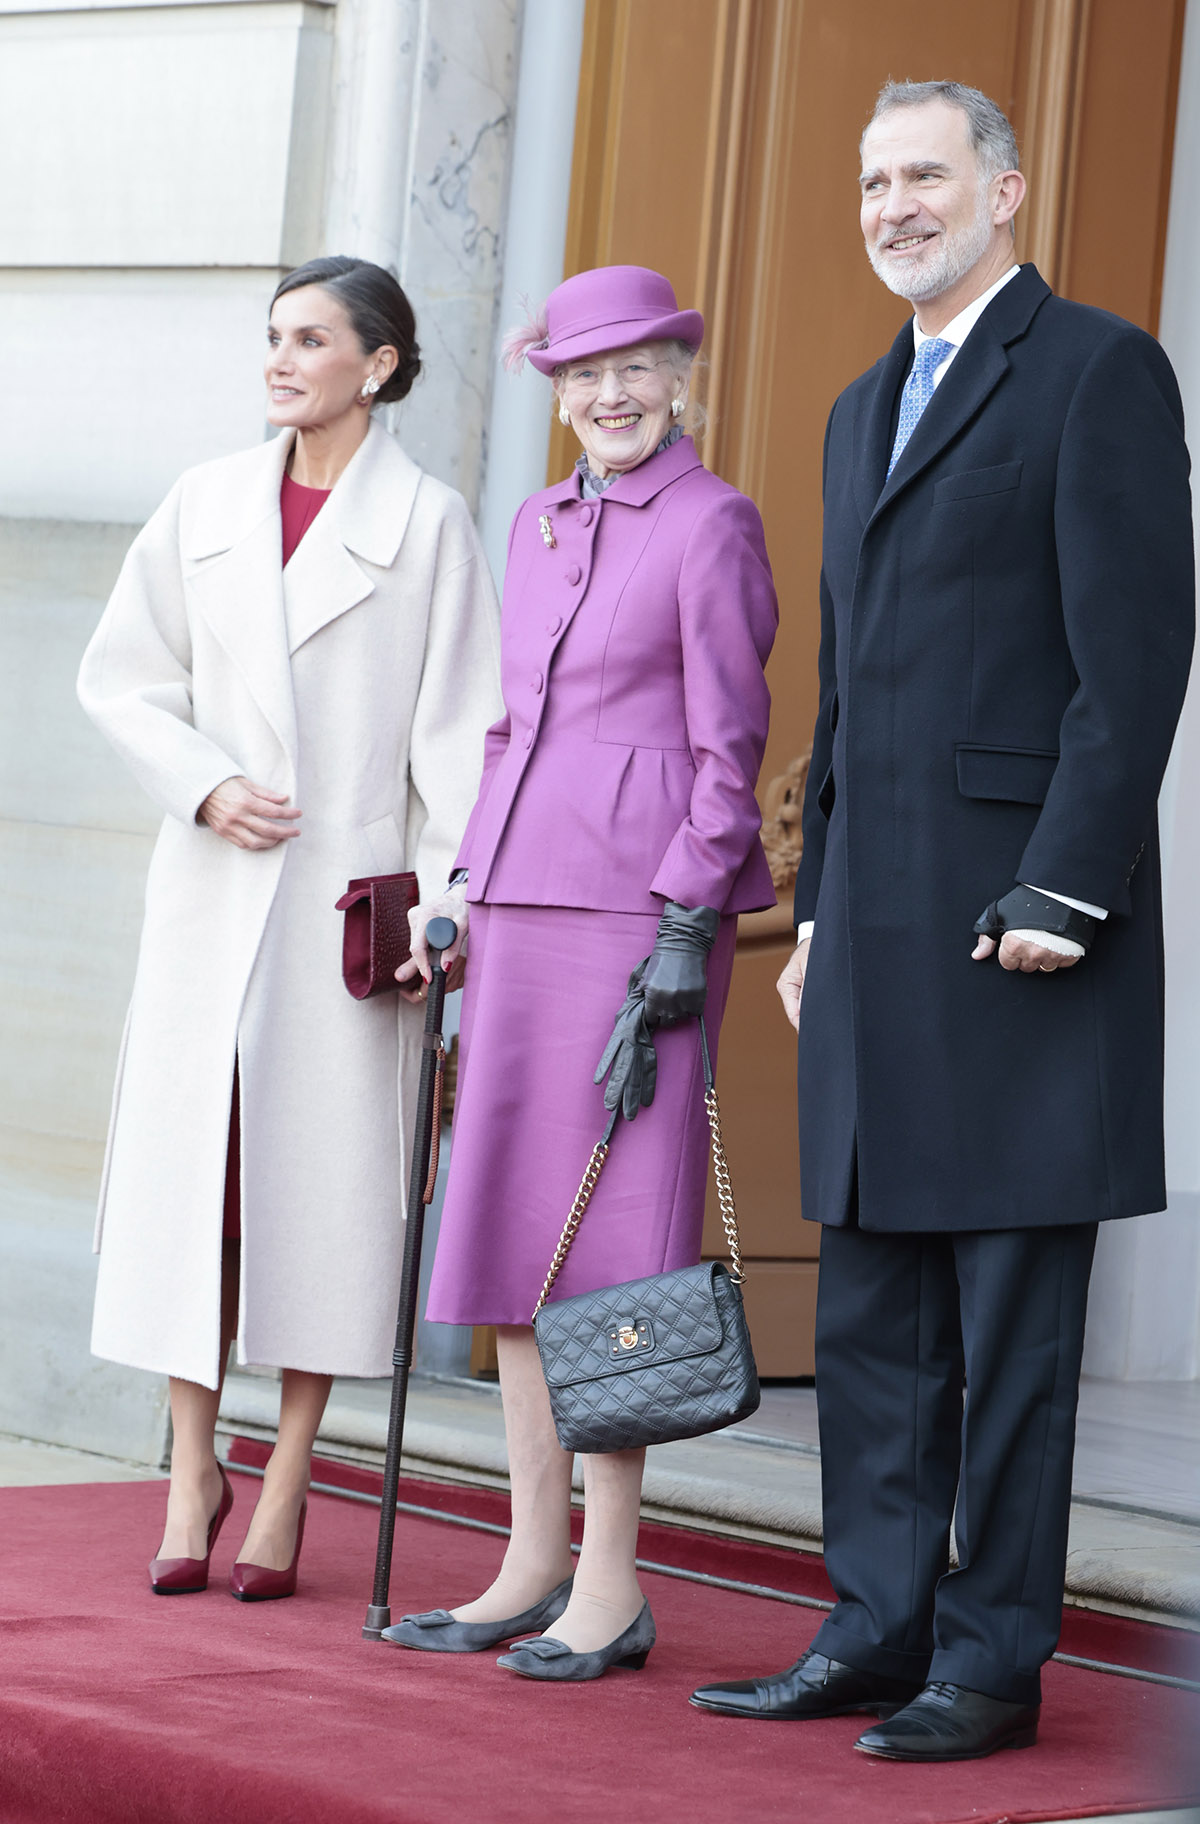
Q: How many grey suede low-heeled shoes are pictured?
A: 2